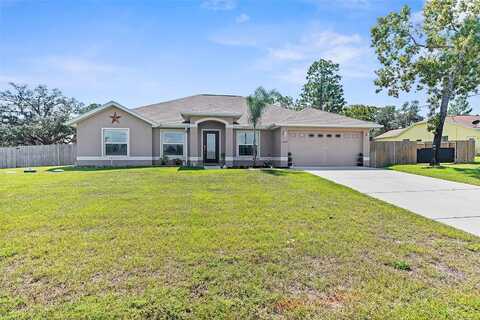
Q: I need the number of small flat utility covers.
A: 2